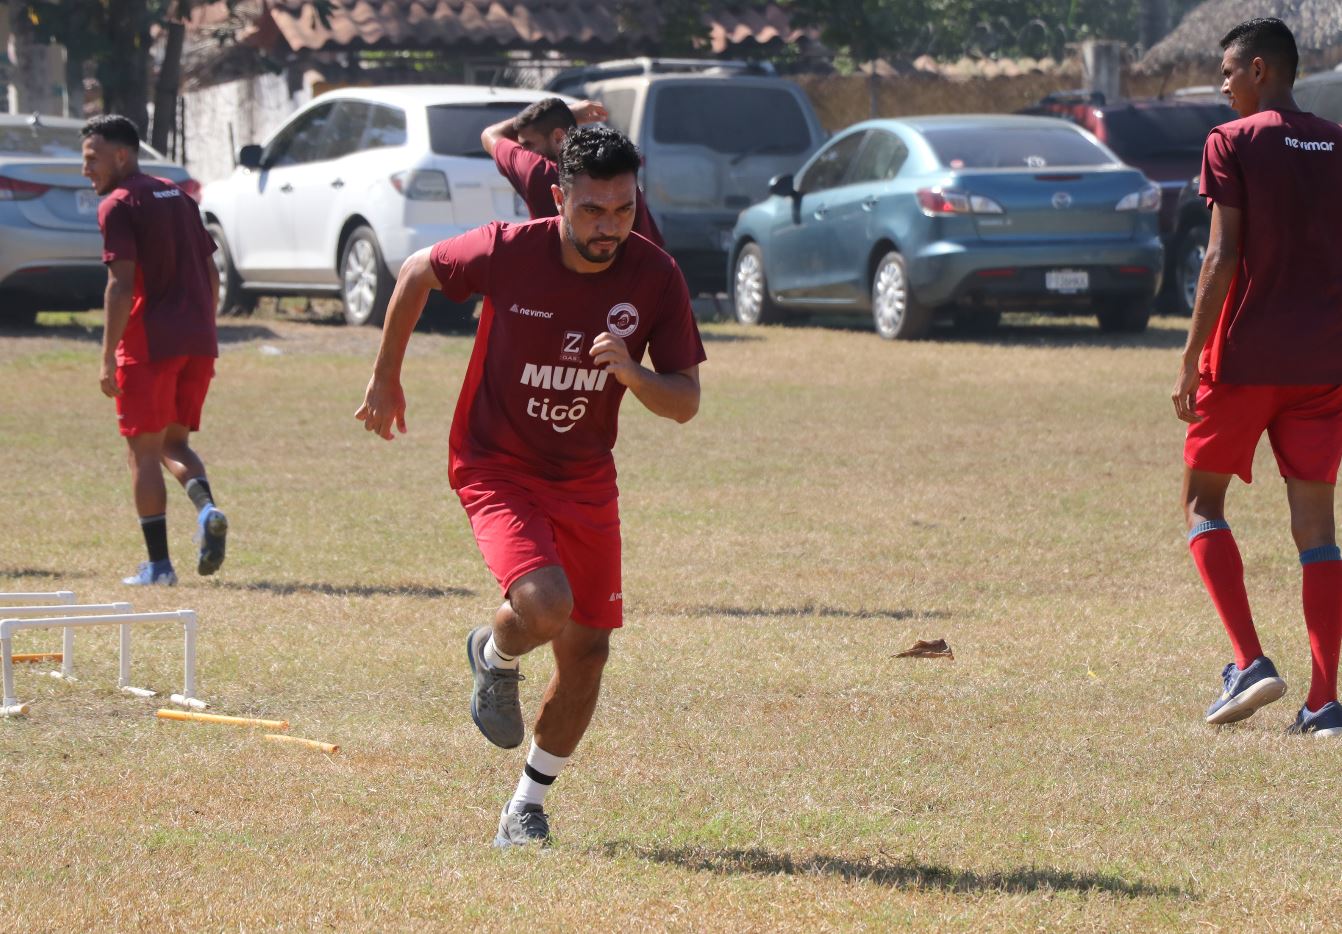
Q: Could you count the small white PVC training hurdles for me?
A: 3